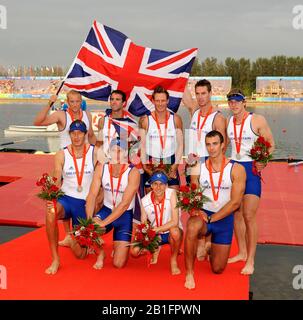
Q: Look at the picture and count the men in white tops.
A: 9